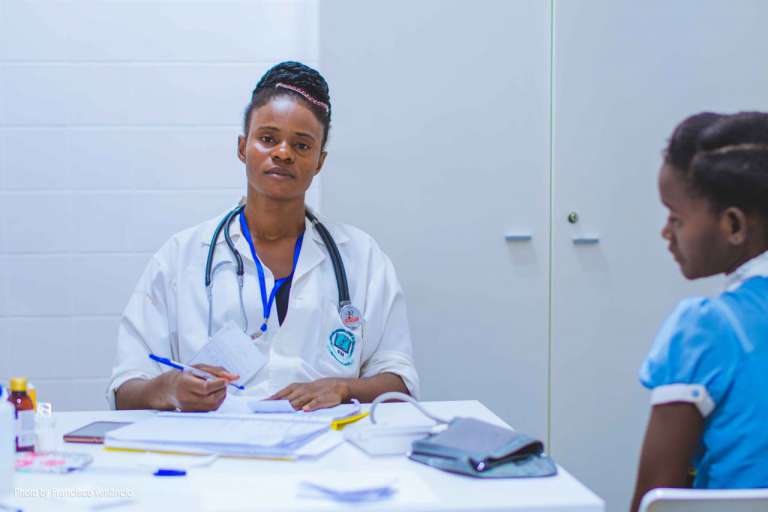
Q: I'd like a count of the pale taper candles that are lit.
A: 0